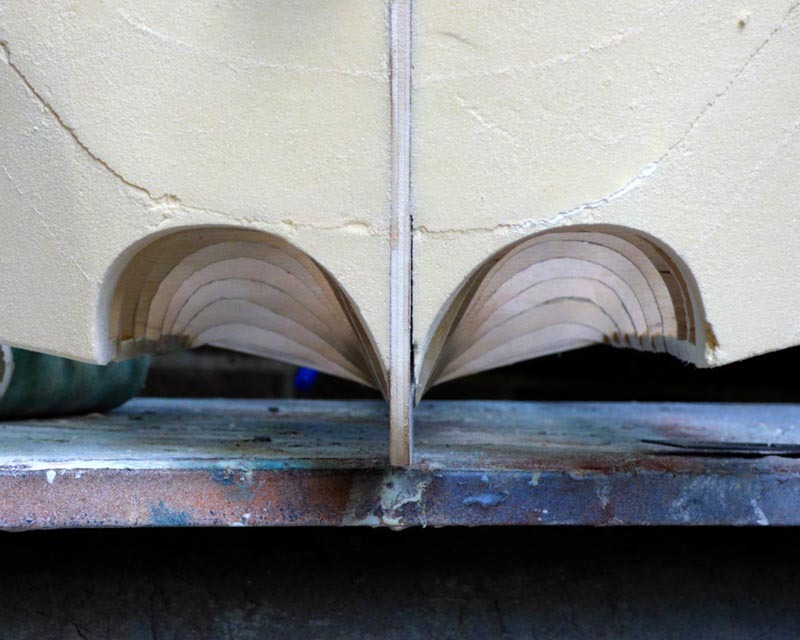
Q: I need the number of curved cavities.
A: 2